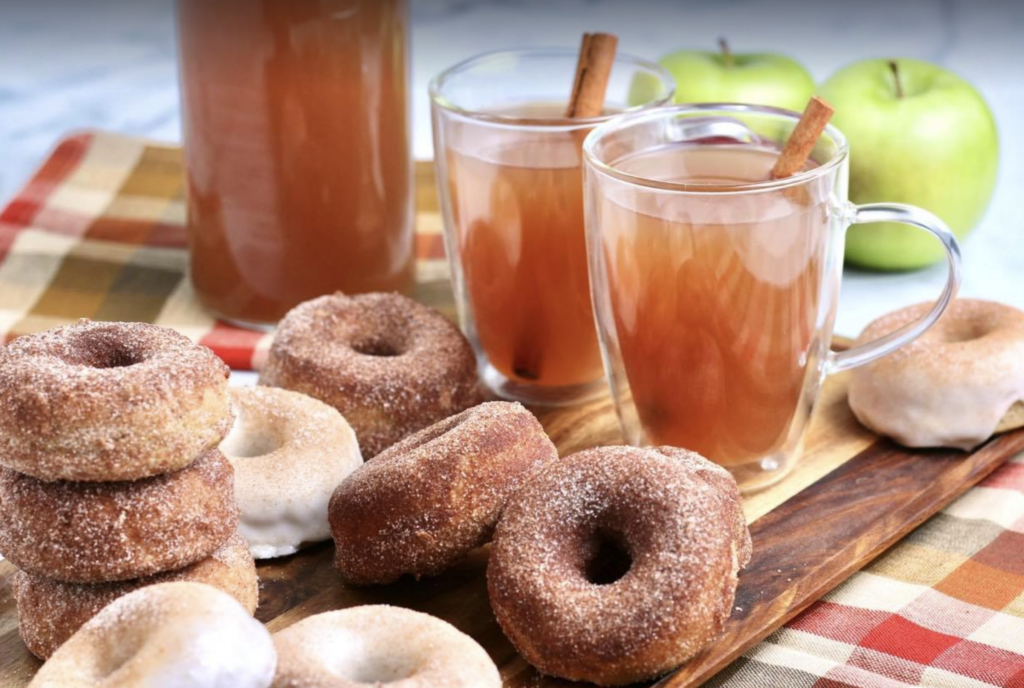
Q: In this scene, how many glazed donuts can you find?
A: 4